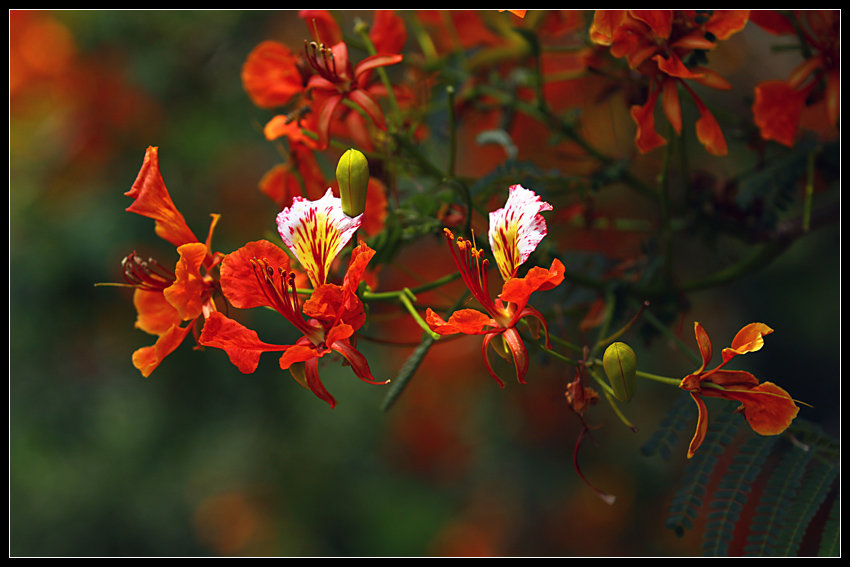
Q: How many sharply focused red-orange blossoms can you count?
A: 4